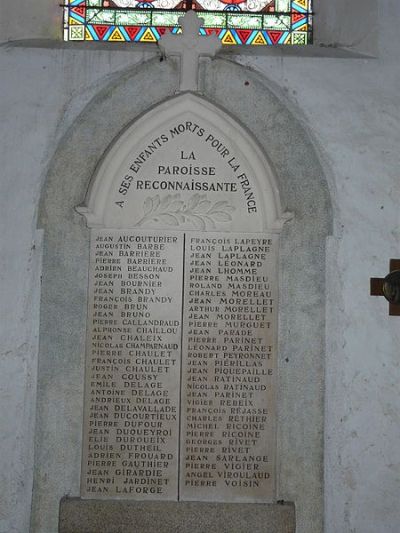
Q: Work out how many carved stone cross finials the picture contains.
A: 1